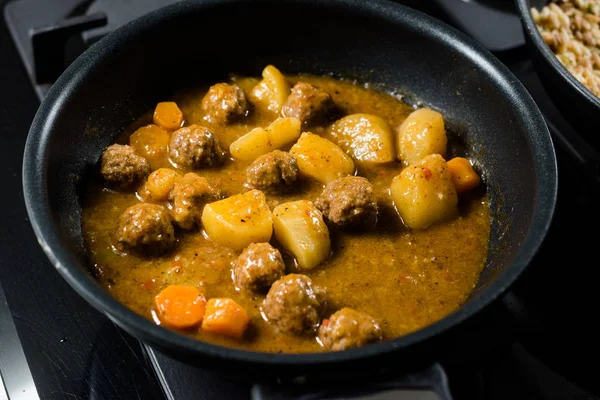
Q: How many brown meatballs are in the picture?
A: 11